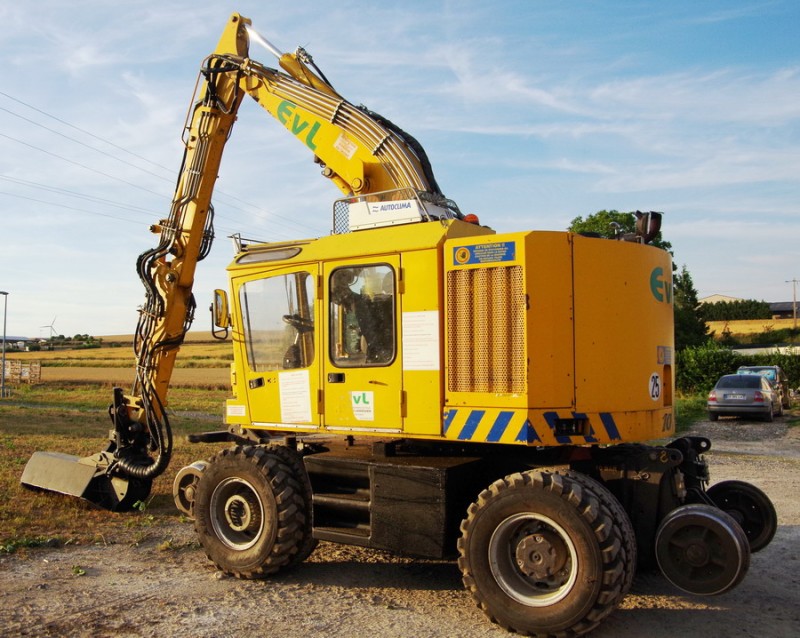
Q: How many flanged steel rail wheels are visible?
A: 3